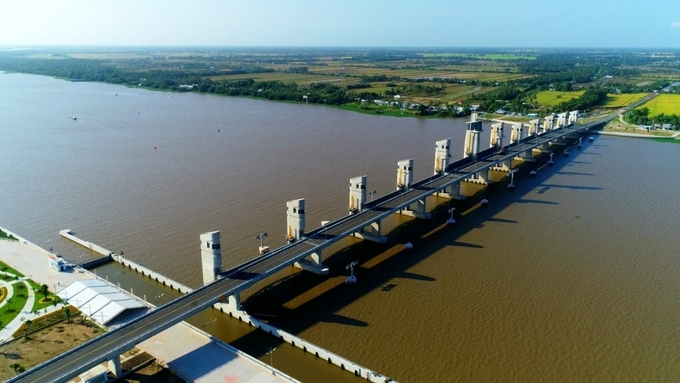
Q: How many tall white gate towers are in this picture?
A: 12